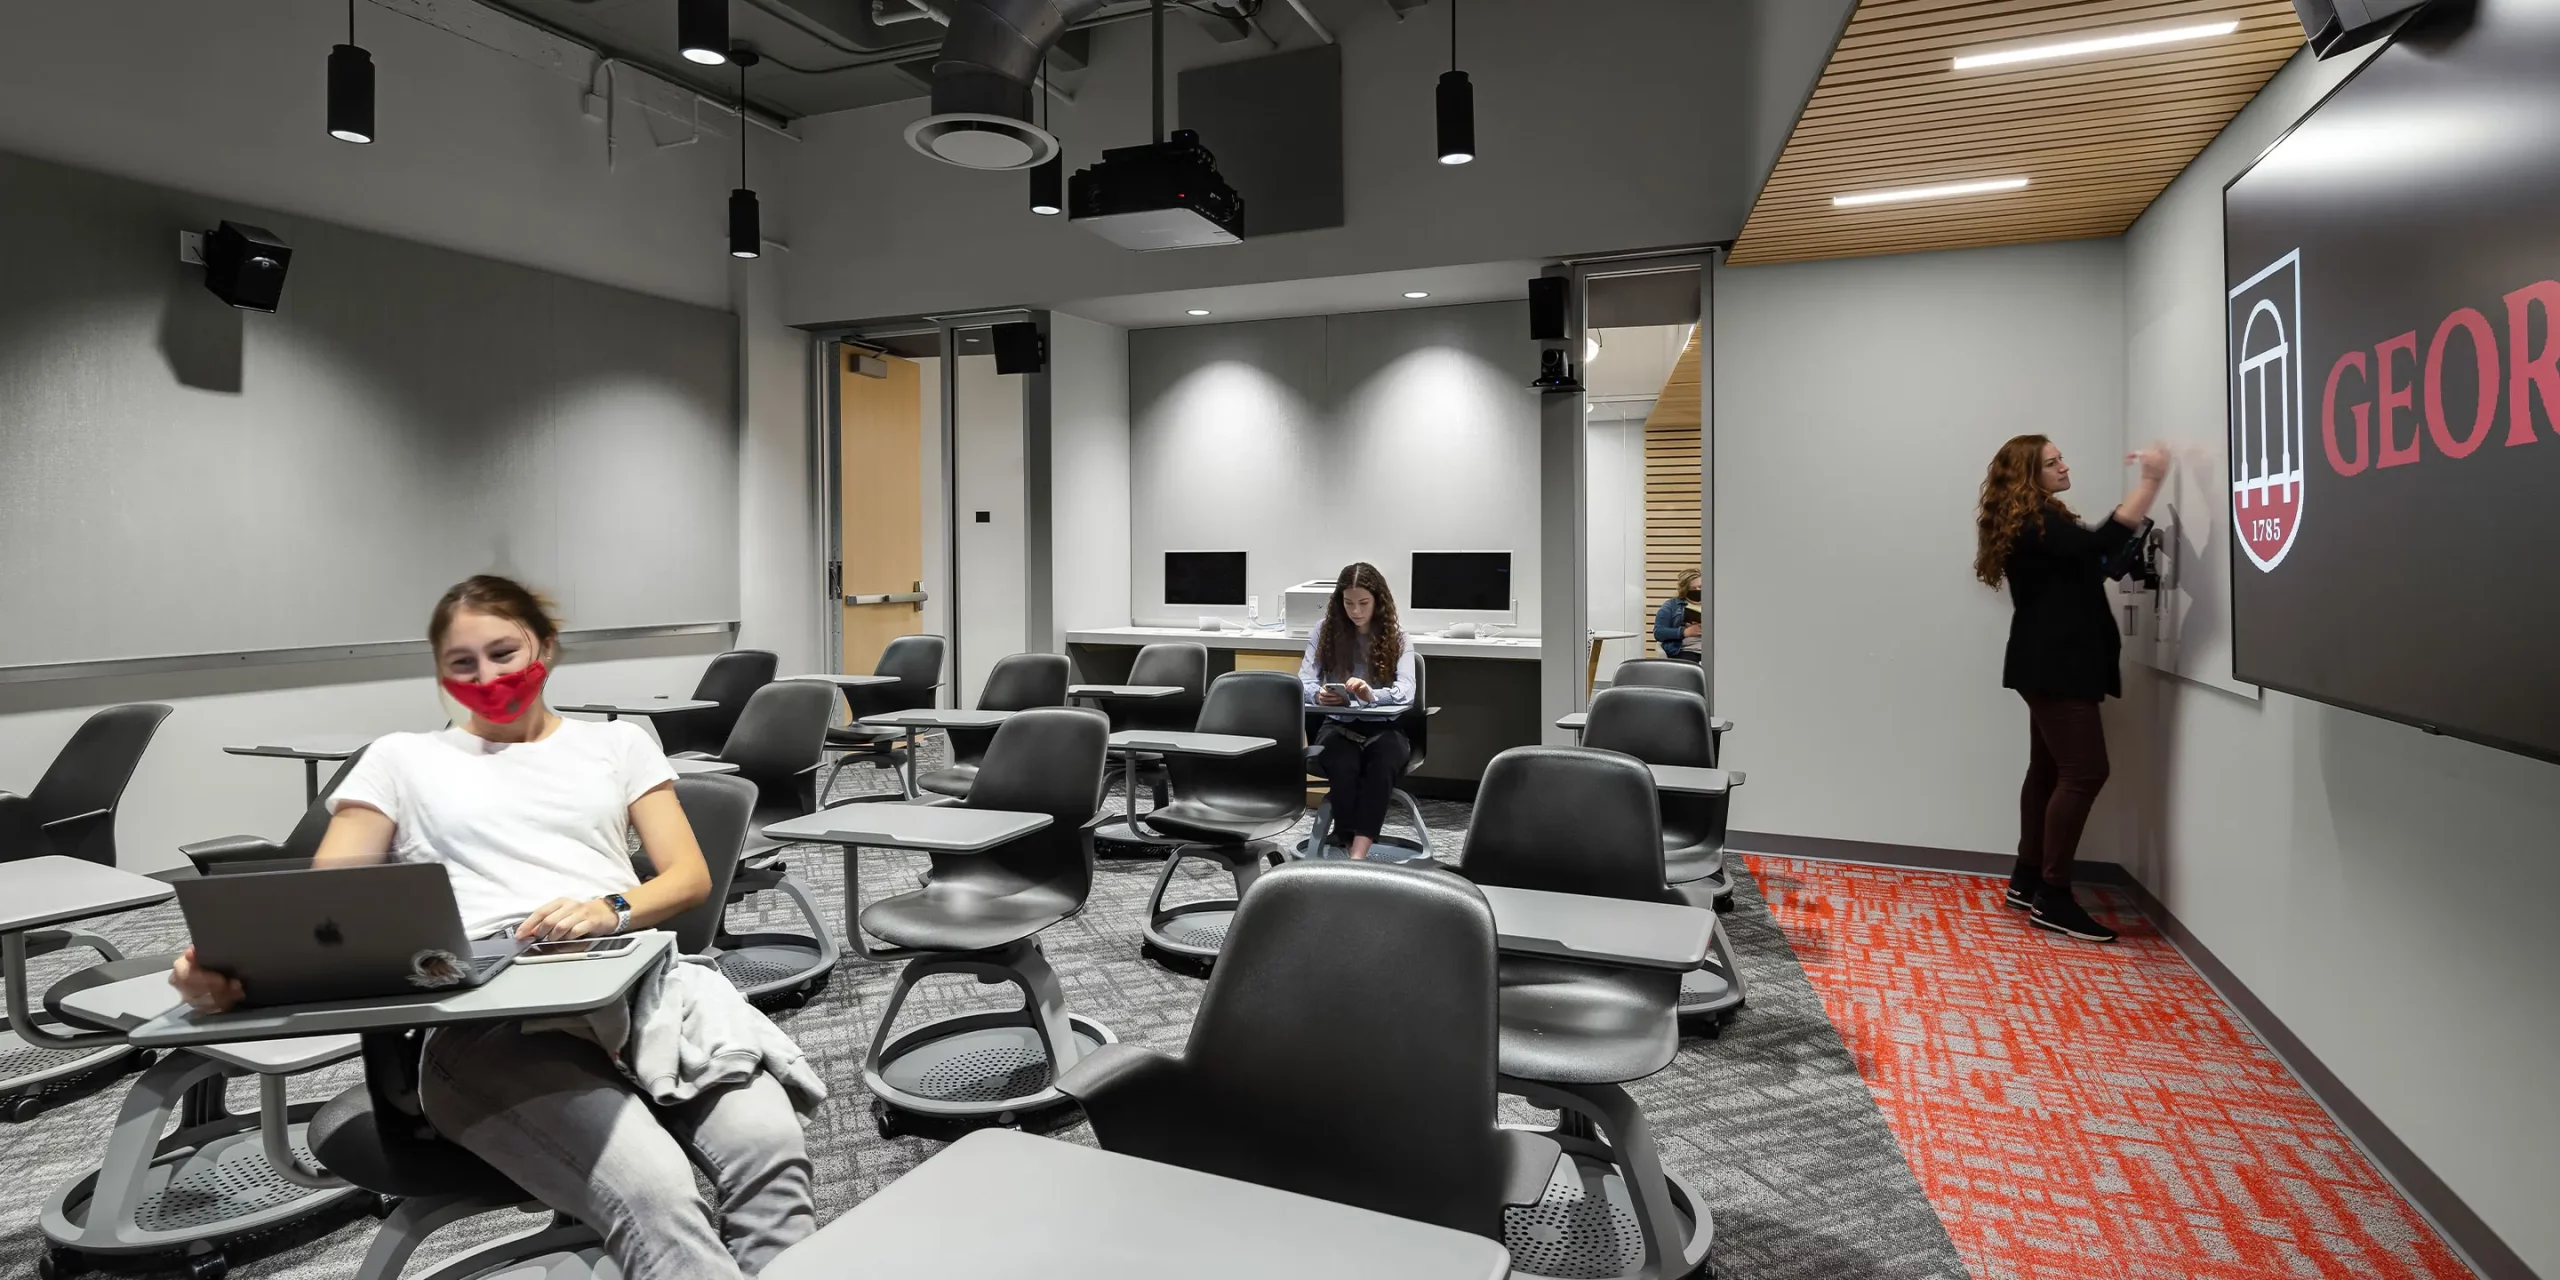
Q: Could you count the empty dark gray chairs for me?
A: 13